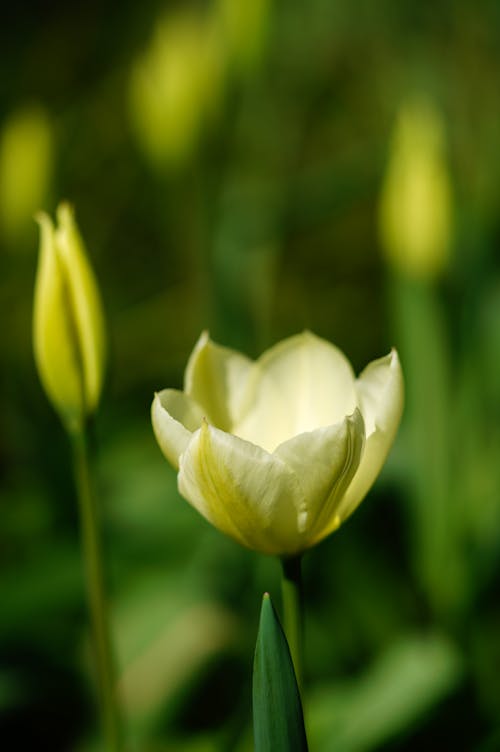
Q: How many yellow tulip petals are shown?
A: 6